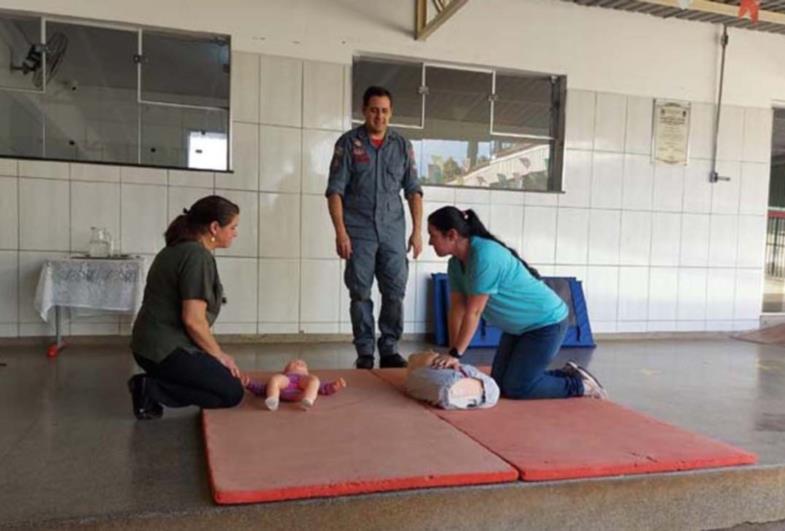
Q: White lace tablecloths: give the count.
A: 1